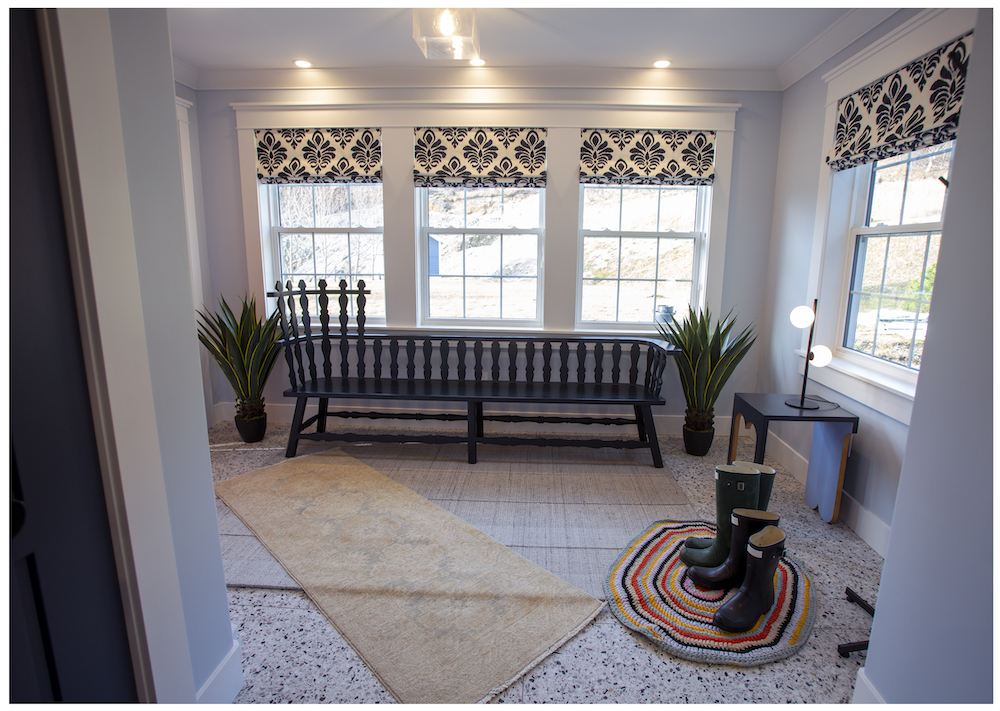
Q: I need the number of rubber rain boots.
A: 4